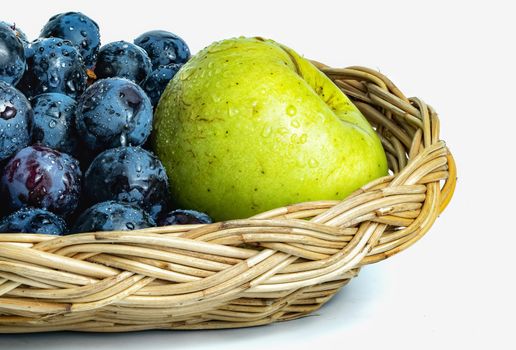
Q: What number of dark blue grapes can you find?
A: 15